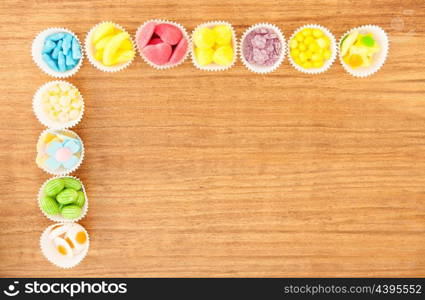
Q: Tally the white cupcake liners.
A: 11